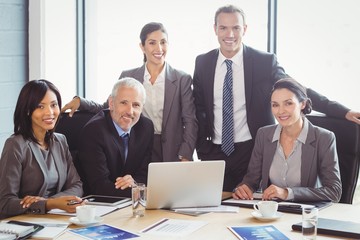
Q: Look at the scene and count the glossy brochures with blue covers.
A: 2